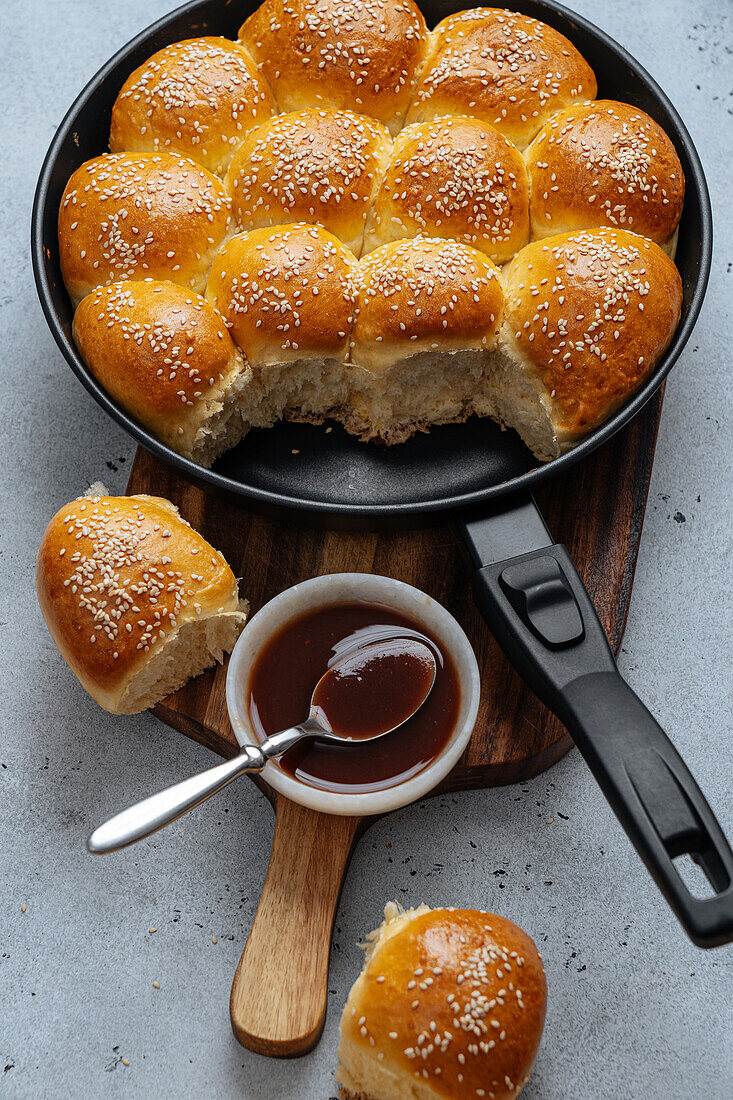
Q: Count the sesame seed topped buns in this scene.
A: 13